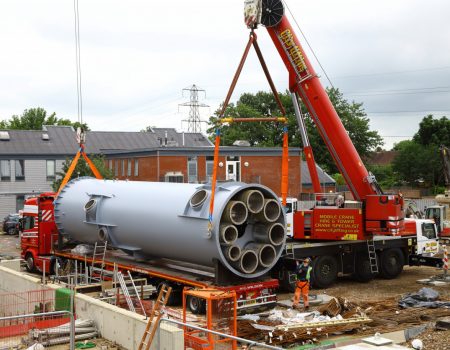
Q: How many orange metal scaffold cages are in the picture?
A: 1